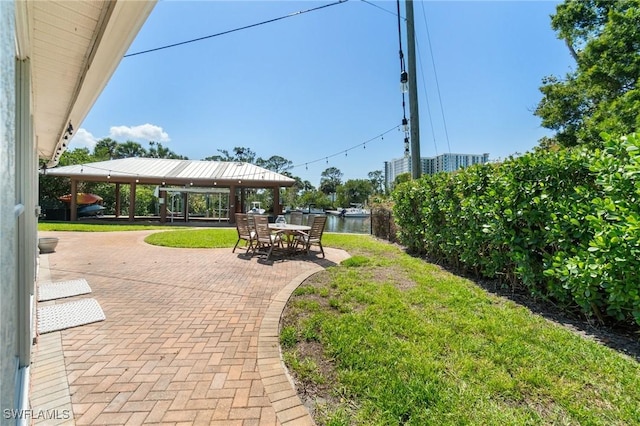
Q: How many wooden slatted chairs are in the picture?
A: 6